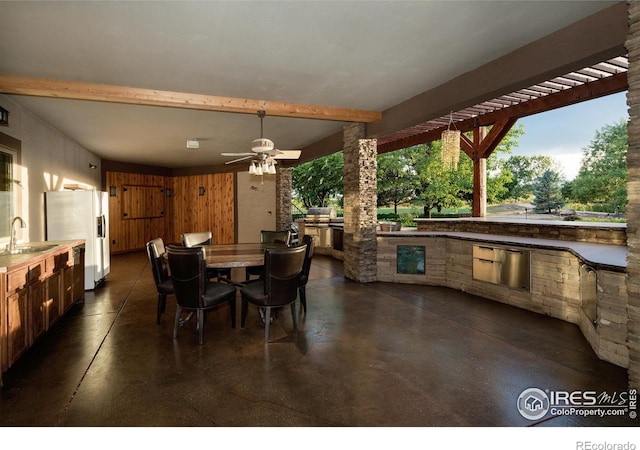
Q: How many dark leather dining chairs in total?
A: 6